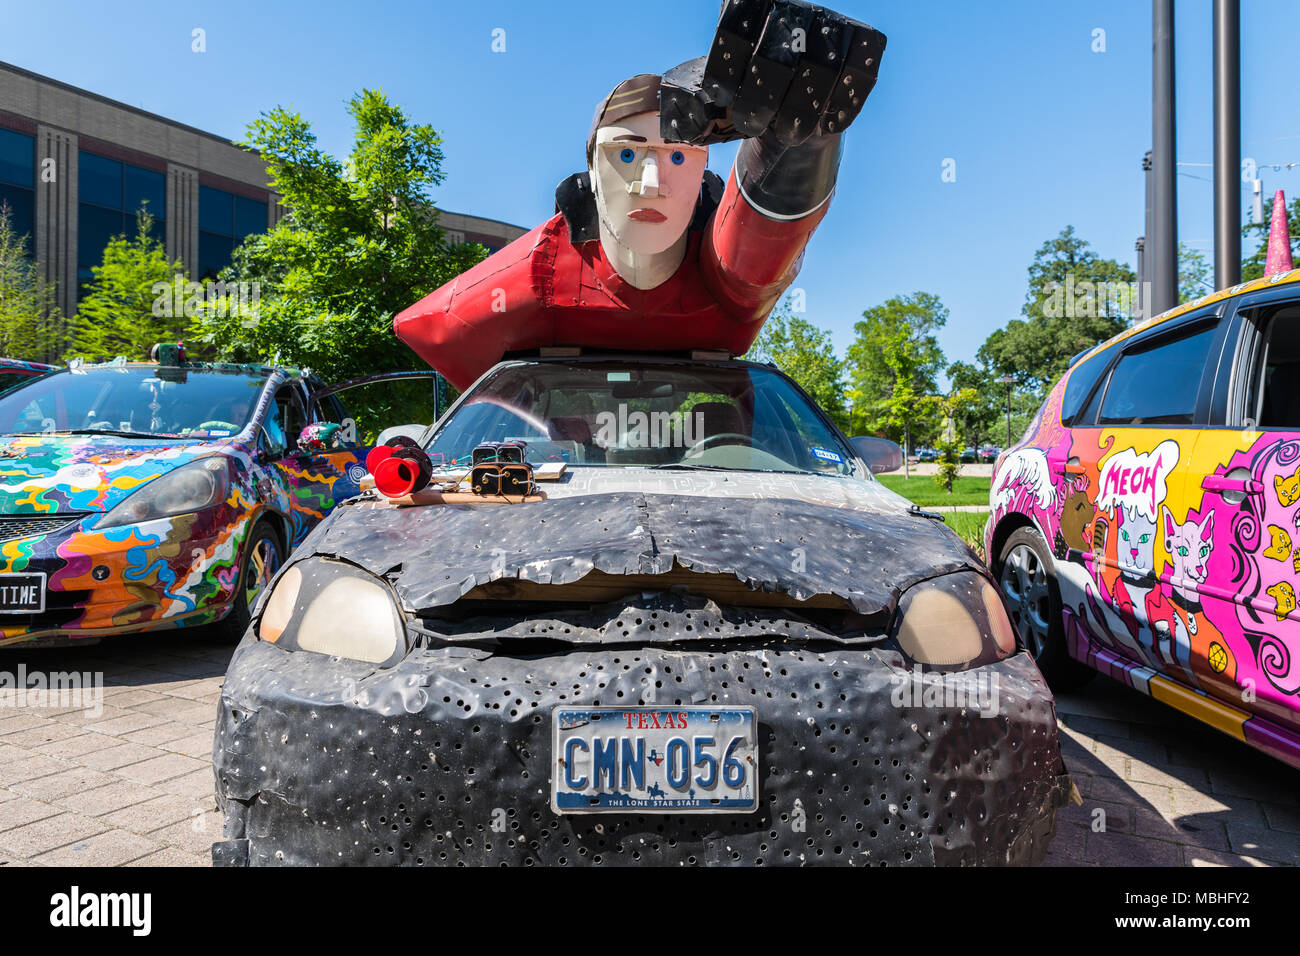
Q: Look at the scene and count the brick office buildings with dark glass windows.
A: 1